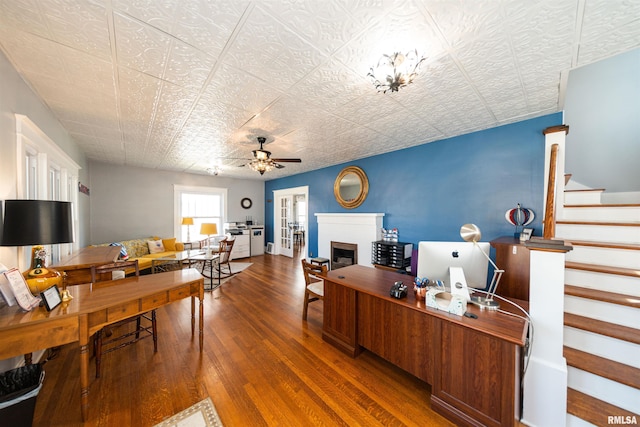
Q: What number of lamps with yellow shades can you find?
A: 2